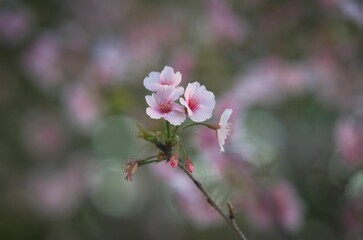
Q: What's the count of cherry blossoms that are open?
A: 4